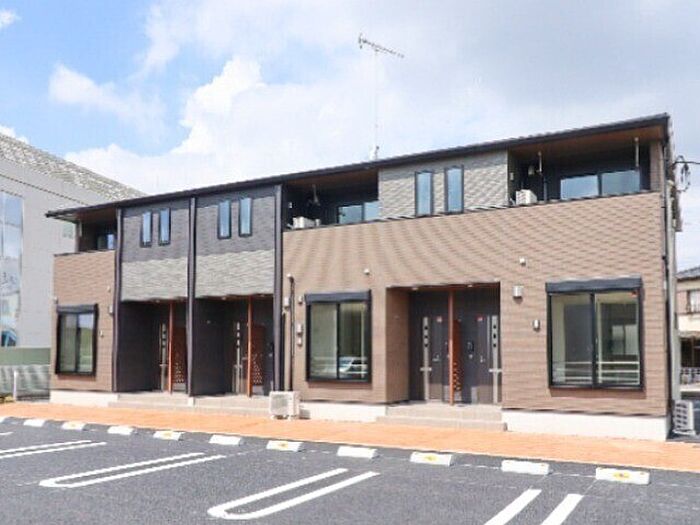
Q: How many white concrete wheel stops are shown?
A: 11